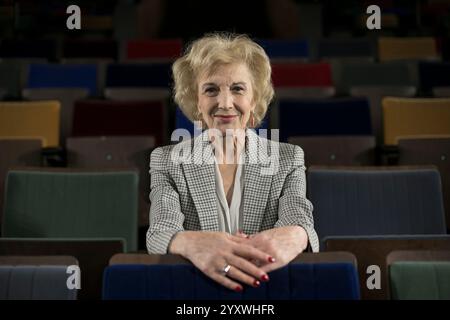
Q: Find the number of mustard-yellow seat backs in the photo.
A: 3